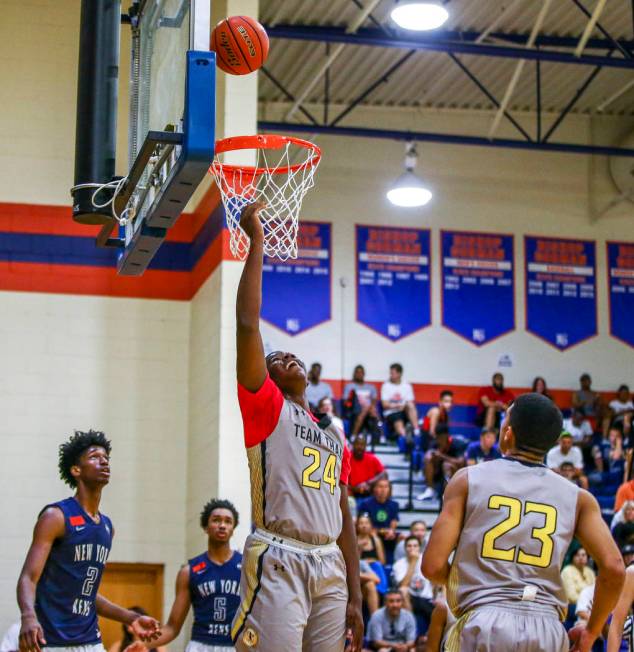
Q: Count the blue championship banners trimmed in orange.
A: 5